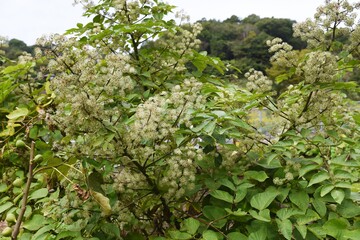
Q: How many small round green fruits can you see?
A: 5